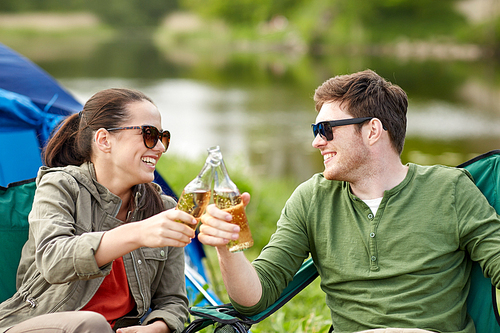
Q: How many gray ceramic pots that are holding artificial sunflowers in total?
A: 0